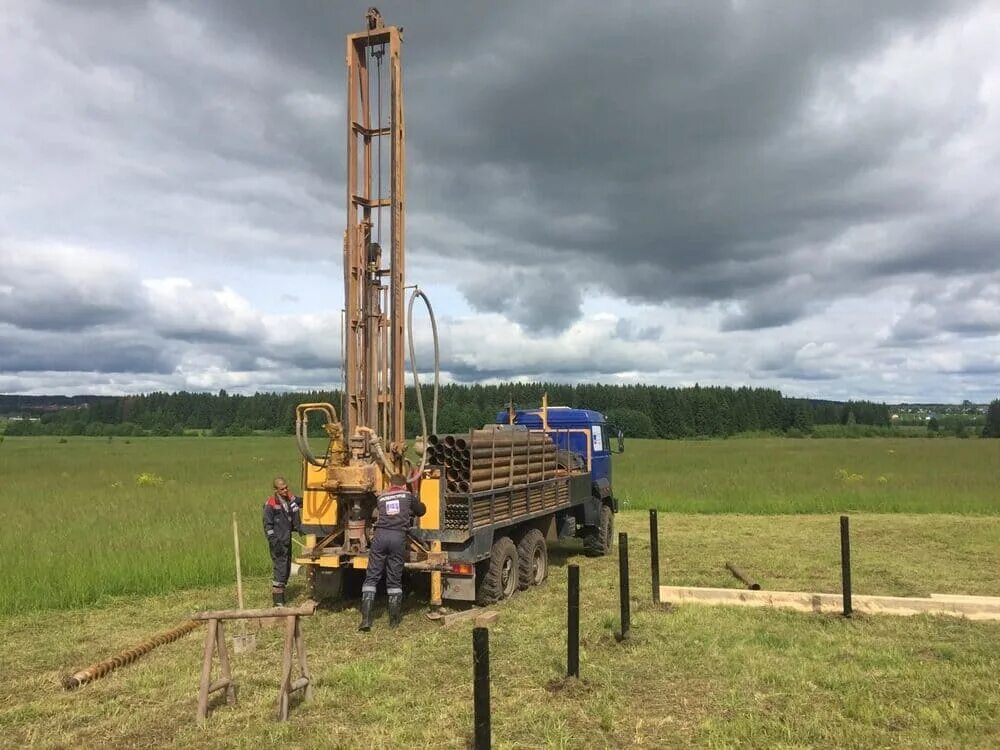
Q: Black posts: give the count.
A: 5